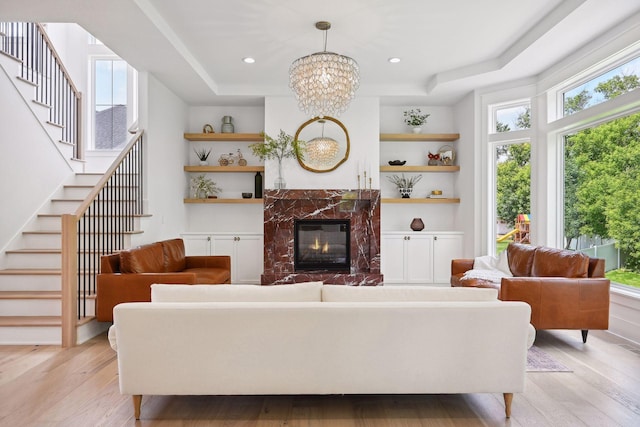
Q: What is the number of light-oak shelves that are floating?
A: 6